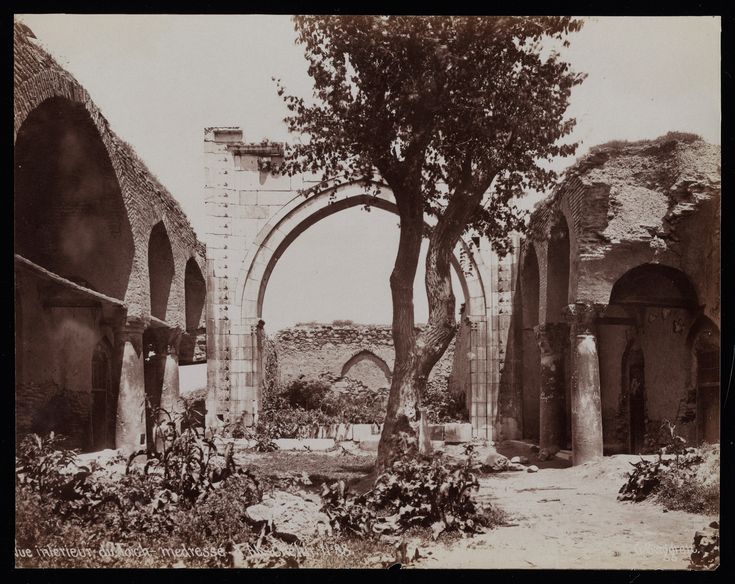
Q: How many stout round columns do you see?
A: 4